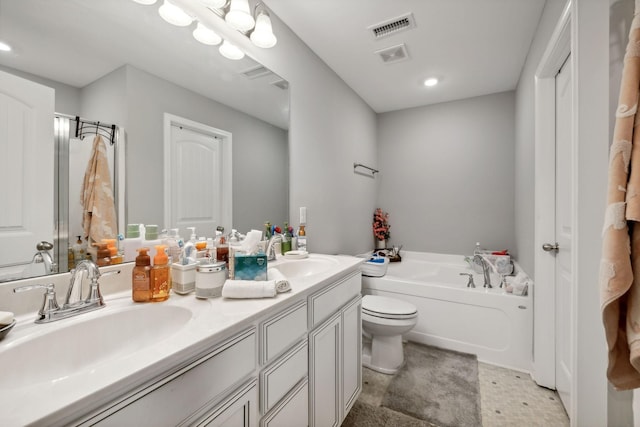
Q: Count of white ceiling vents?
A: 2